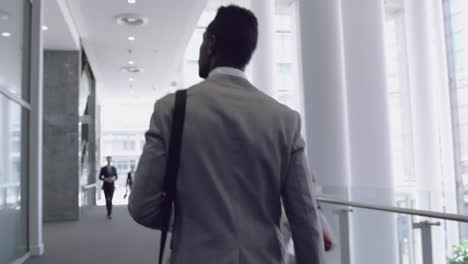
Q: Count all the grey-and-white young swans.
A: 0